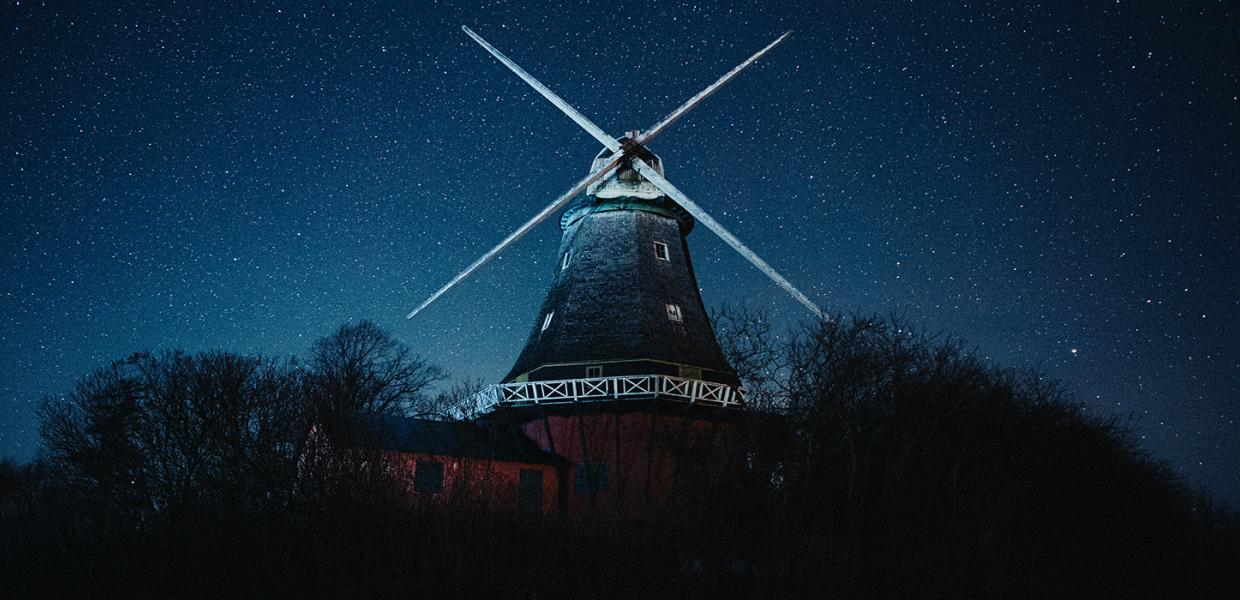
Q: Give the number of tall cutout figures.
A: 0